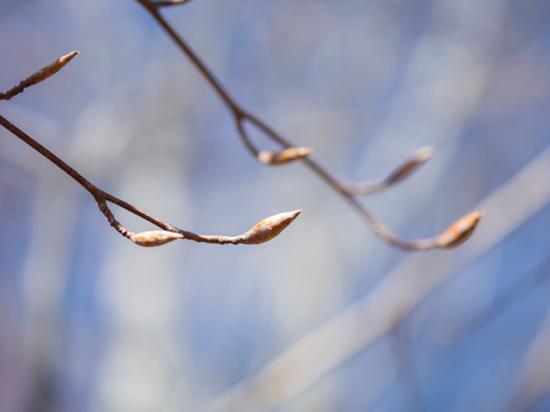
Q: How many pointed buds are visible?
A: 6